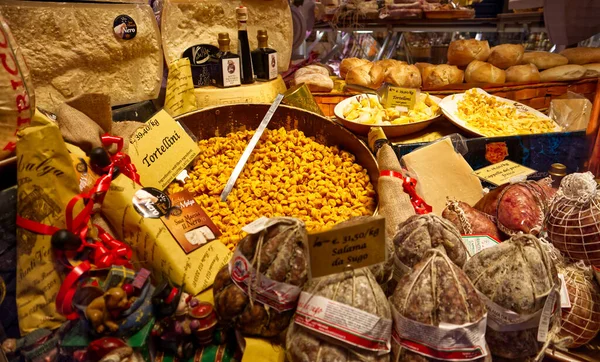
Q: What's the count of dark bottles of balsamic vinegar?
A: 3